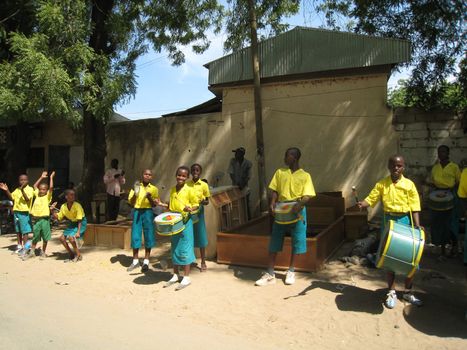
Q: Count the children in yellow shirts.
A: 10